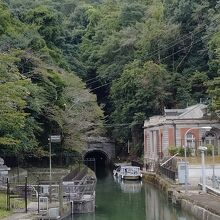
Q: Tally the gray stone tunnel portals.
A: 1